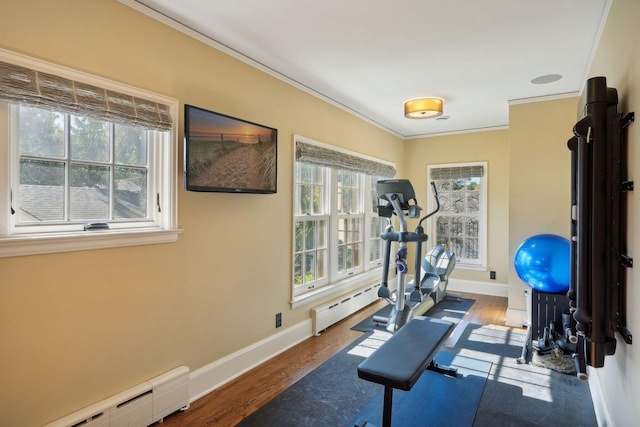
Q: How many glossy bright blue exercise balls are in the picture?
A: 1